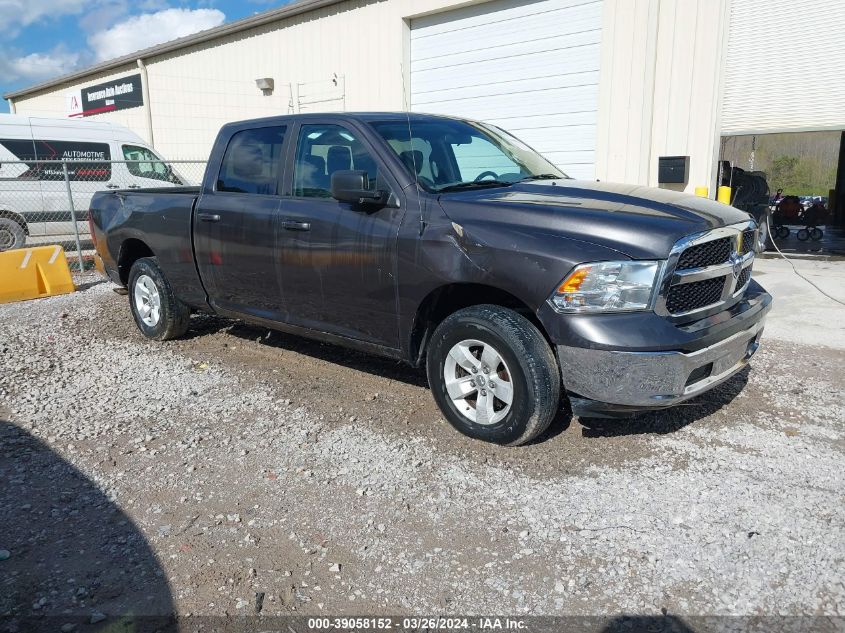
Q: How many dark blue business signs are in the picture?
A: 1